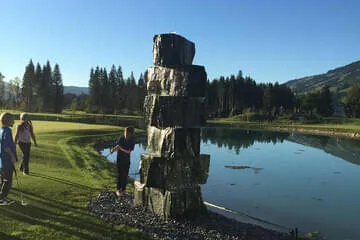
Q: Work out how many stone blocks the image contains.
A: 6